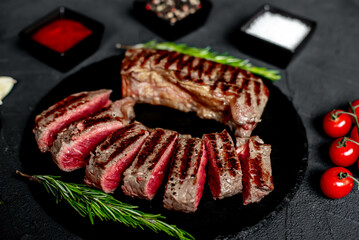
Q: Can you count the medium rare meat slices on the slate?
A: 7